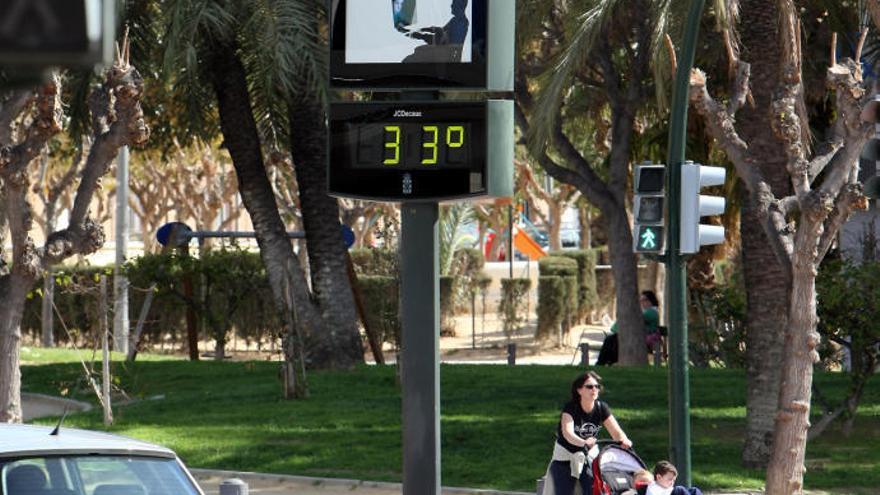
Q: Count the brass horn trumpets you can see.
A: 0